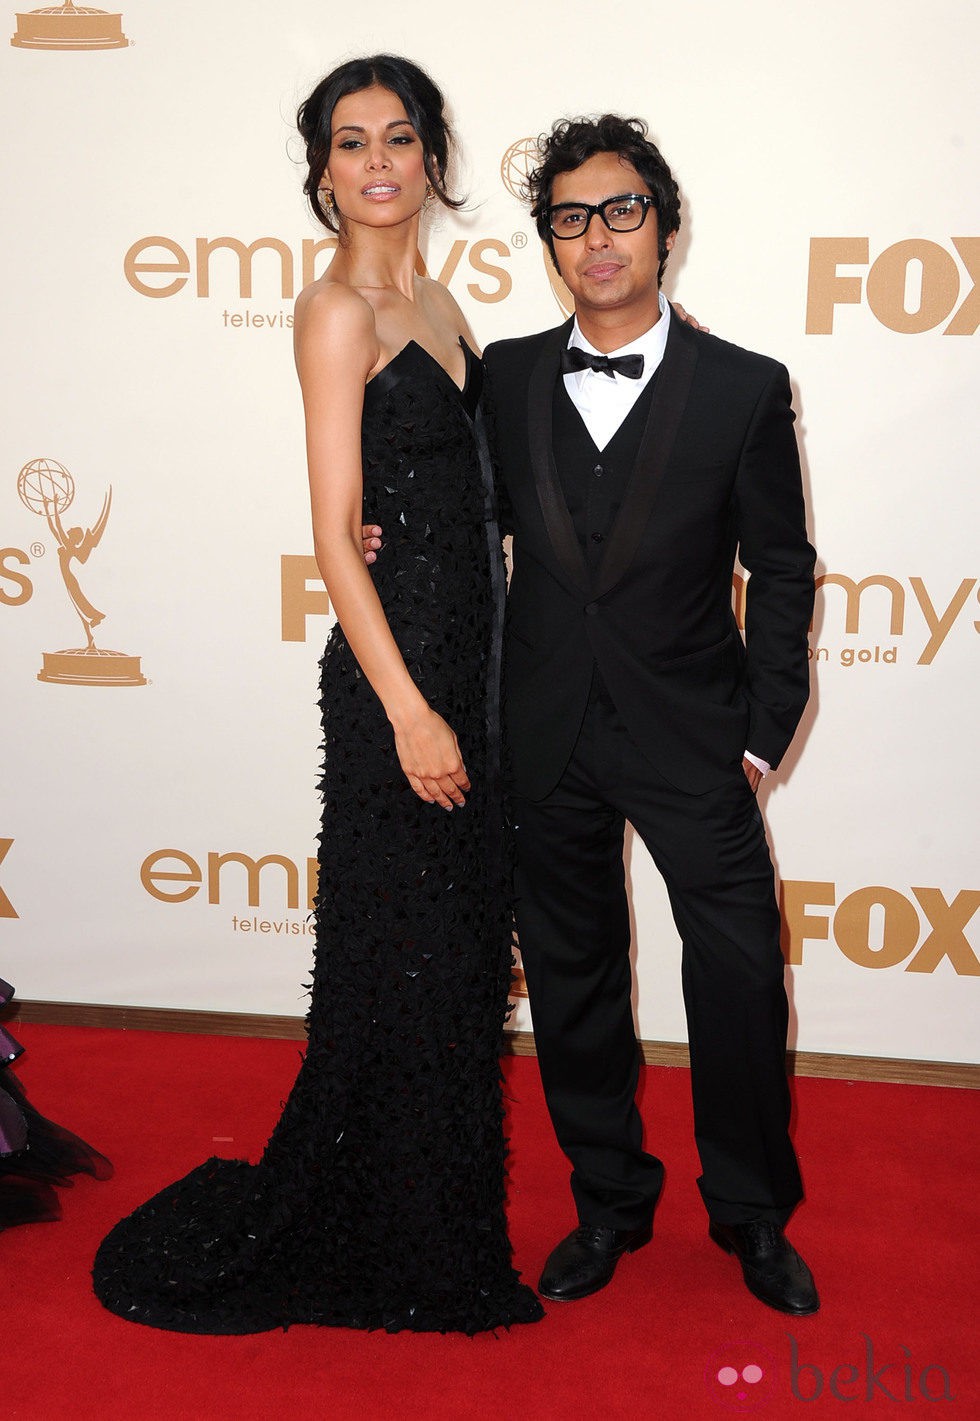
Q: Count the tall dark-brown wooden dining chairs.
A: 0